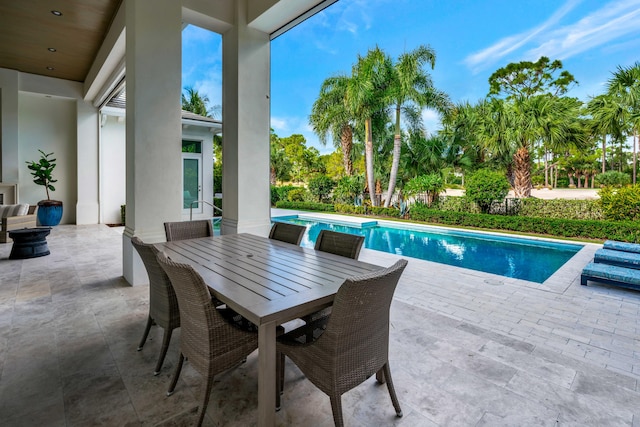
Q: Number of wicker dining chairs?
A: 6